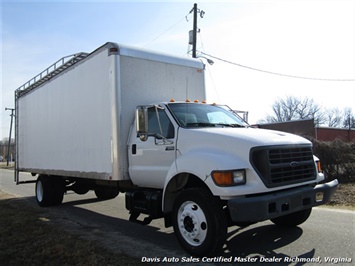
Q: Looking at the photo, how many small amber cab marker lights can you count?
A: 5